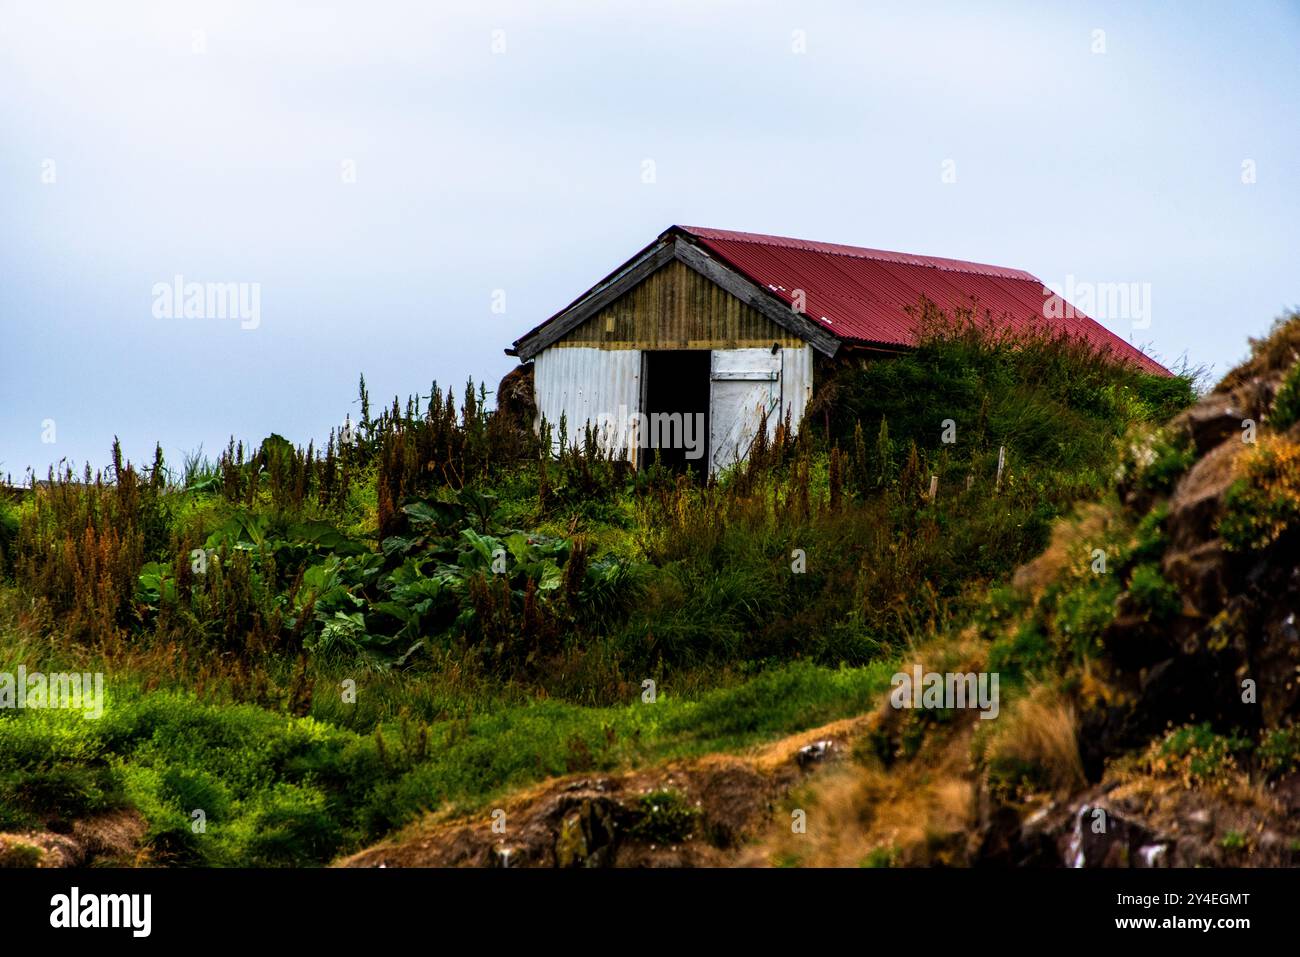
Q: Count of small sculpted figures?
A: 0